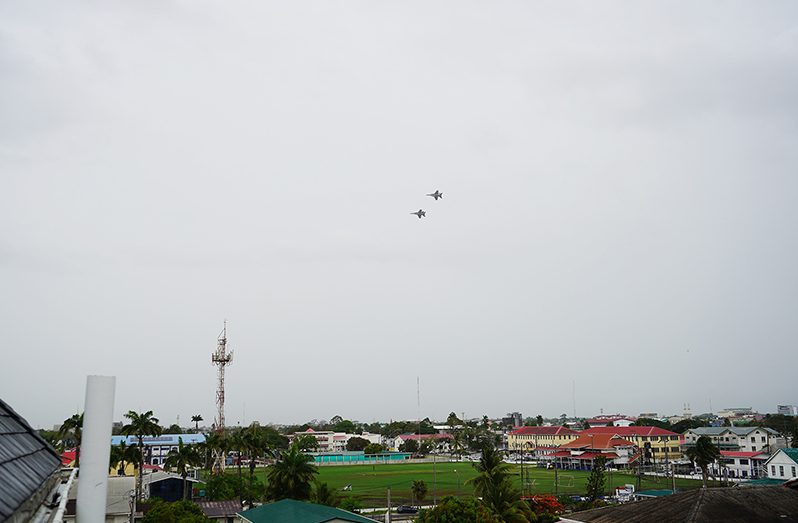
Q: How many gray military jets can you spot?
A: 2